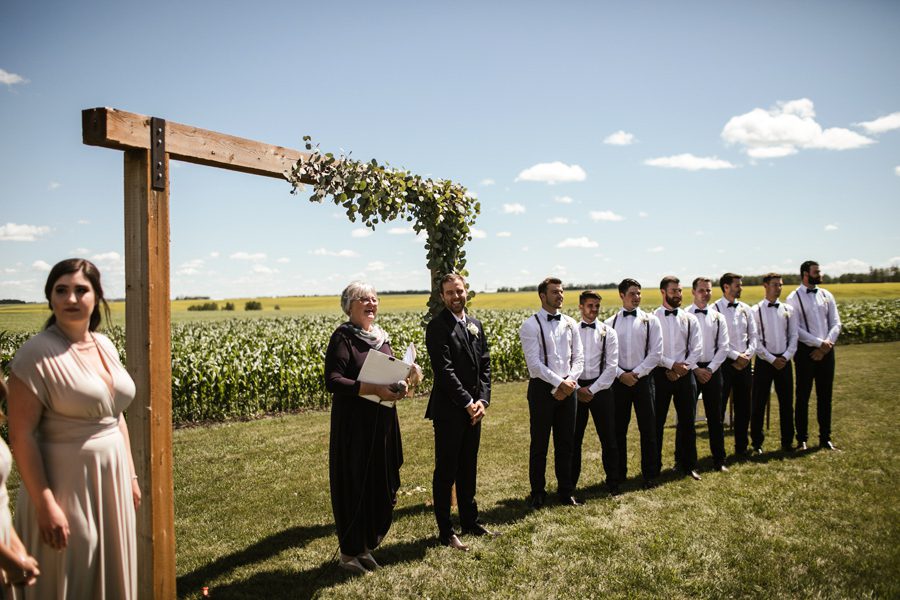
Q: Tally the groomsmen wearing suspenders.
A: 8